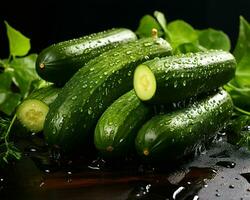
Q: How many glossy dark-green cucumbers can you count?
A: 6